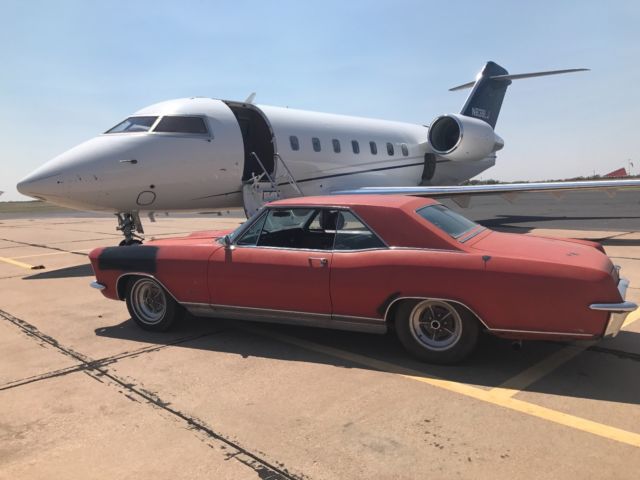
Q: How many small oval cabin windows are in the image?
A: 7